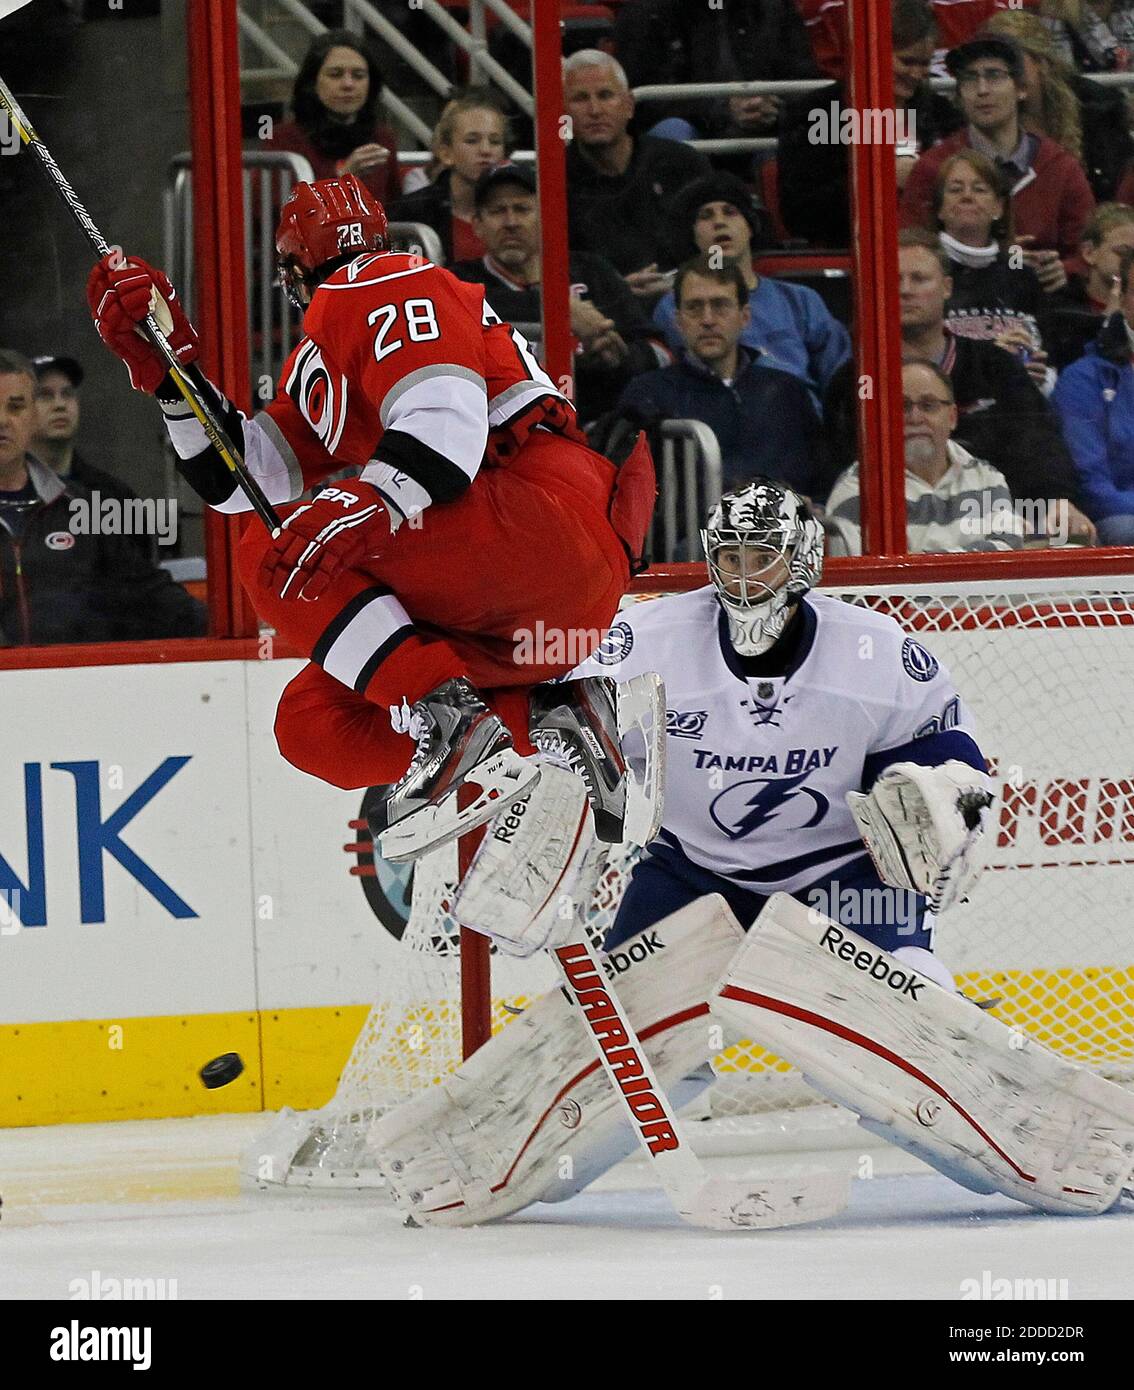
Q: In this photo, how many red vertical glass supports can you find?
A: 3